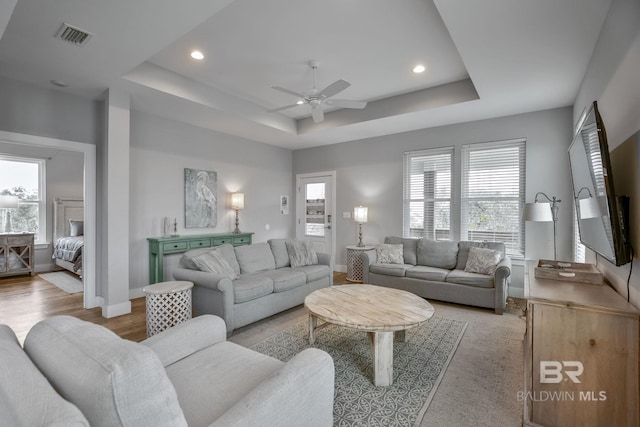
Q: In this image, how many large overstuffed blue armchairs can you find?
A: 0